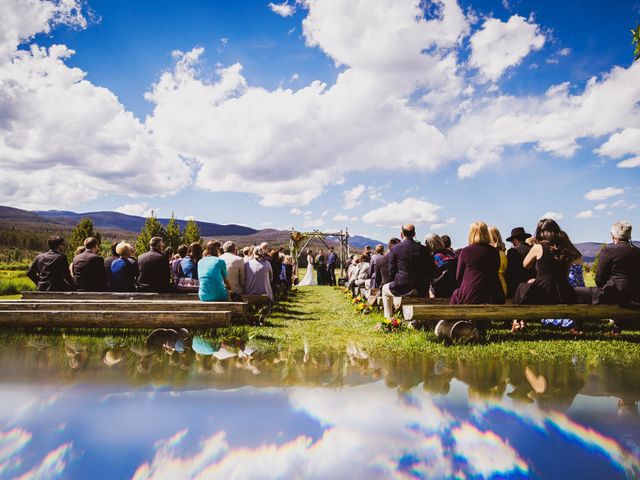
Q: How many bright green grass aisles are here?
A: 1